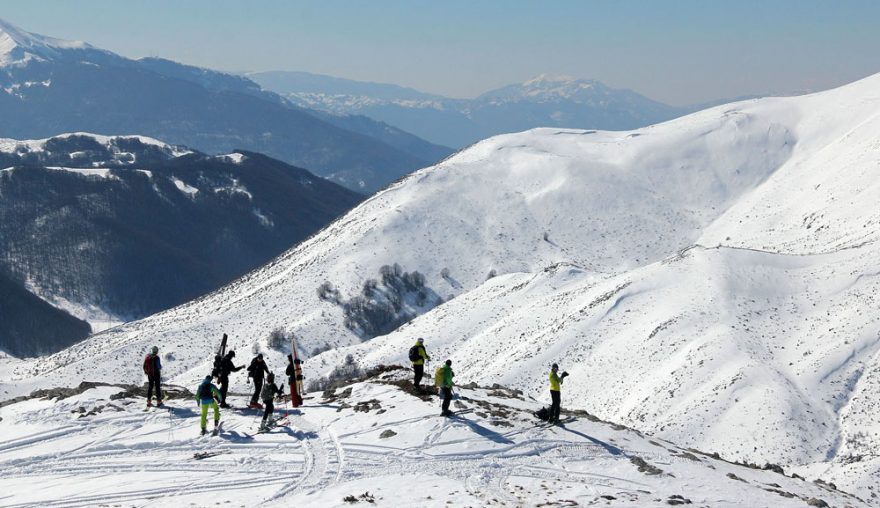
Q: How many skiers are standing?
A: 9